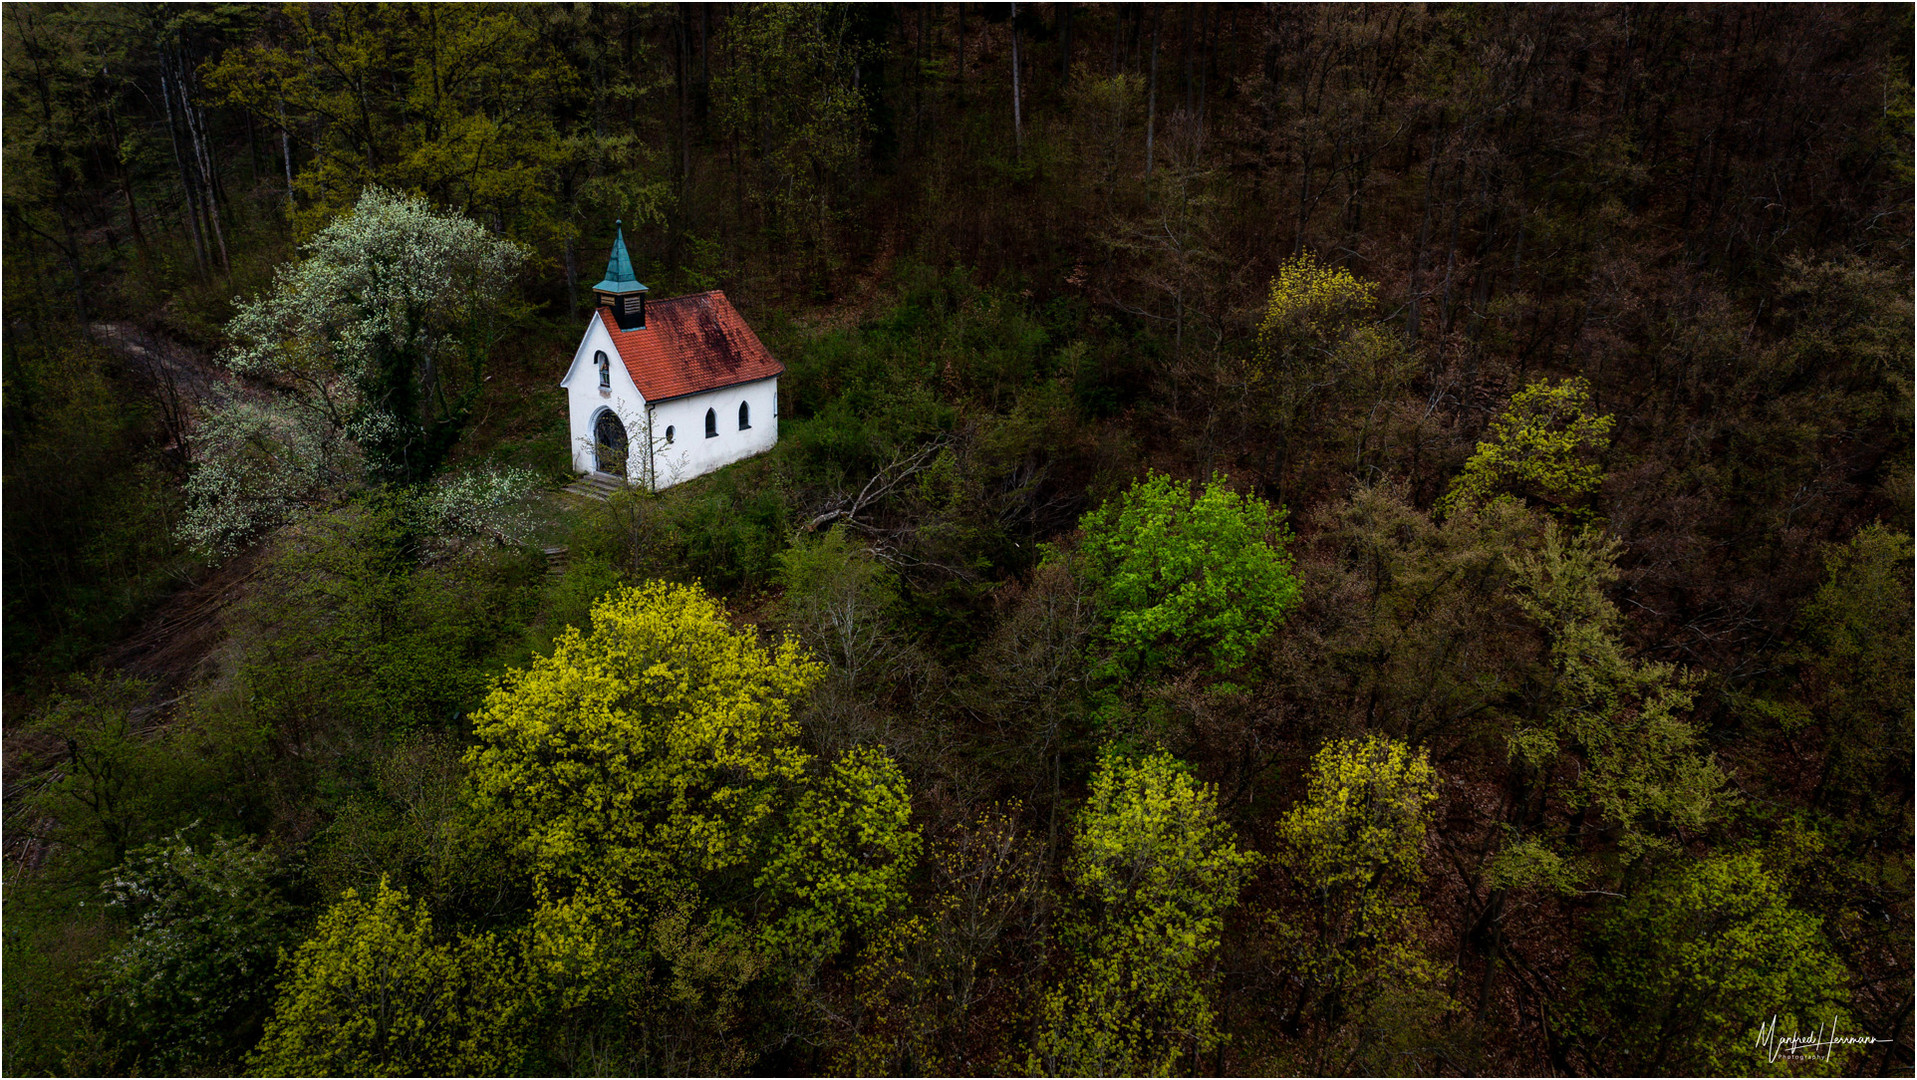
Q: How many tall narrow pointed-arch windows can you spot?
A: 2